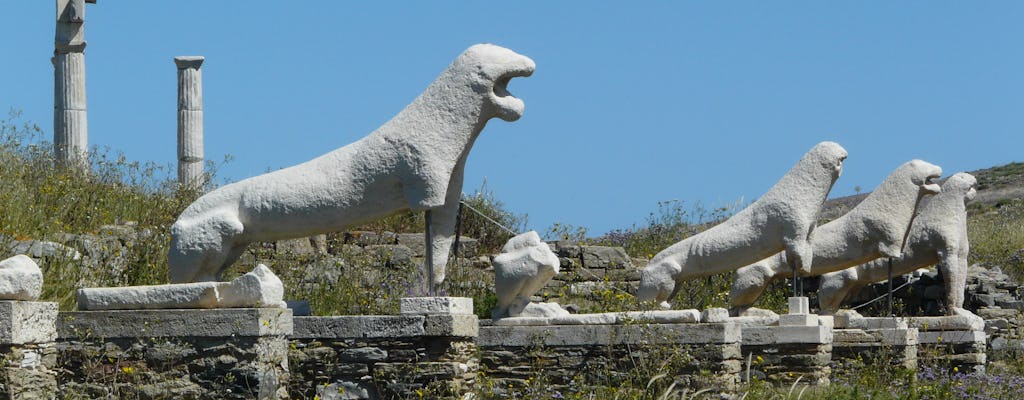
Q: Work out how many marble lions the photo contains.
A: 4